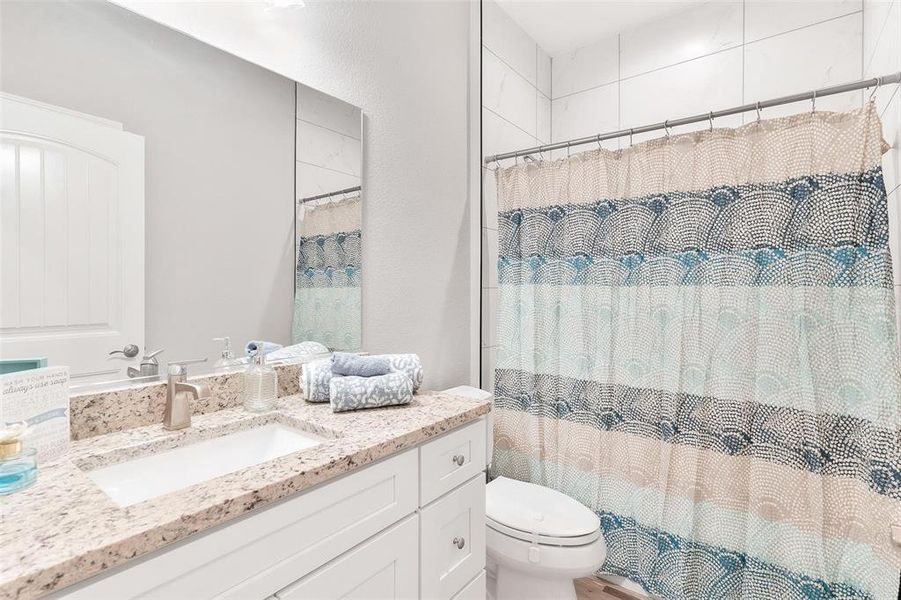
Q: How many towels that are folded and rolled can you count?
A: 3